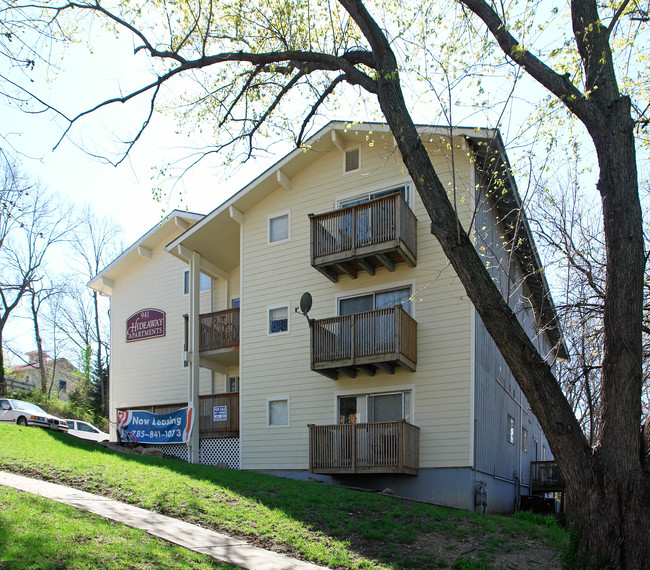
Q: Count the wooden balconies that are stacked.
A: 3